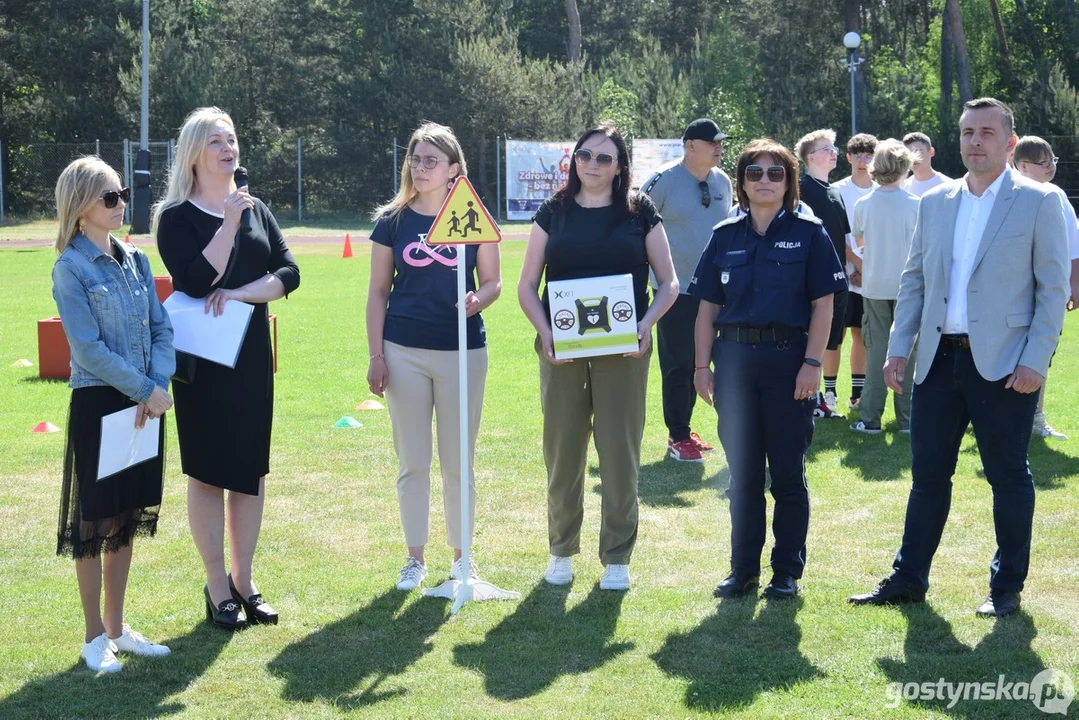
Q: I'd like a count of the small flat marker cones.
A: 4